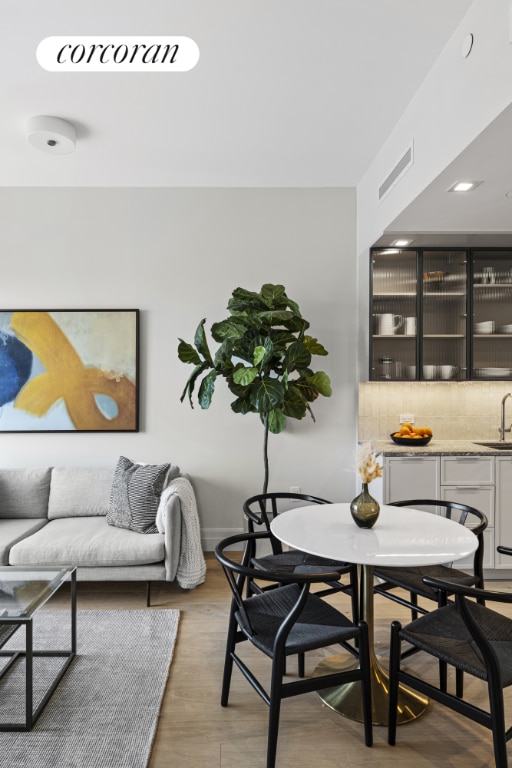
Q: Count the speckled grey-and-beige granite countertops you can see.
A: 1